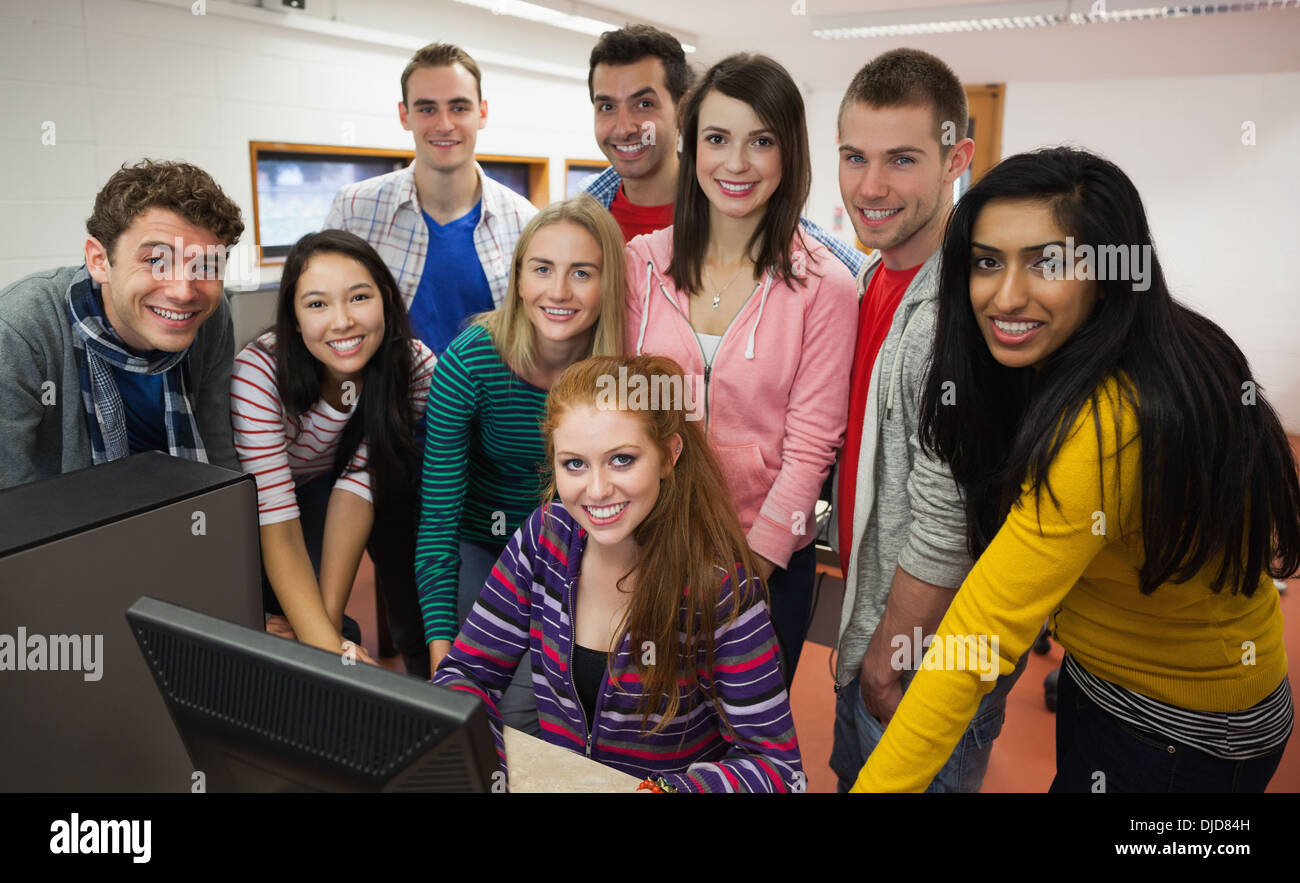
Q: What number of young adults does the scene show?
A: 9